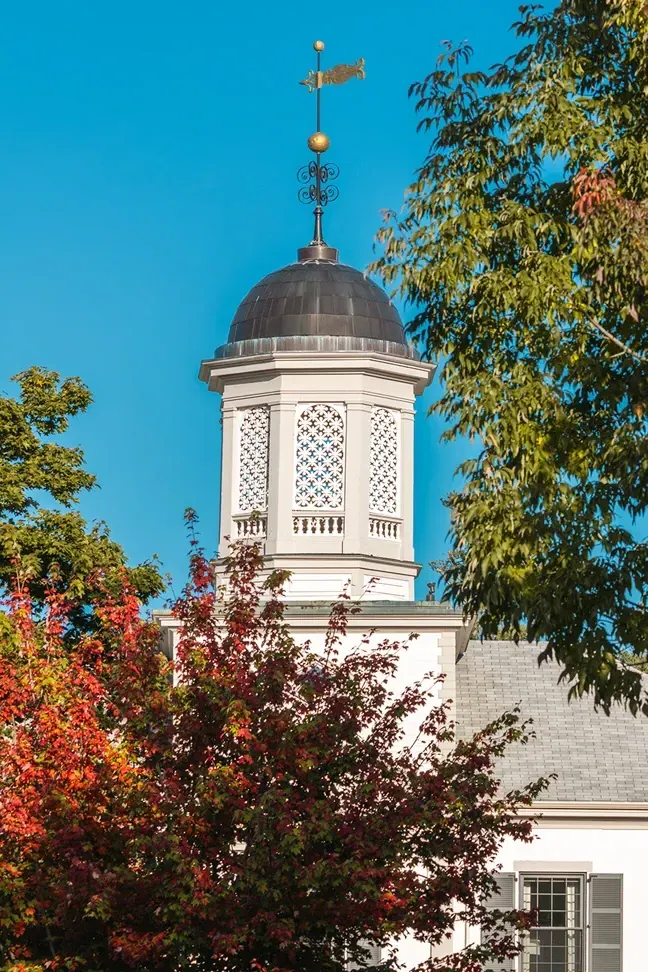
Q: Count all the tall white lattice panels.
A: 3